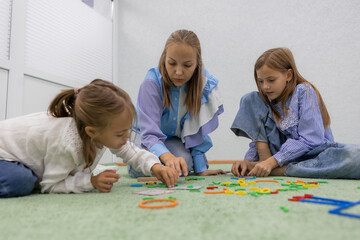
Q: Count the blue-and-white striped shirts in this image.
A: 1